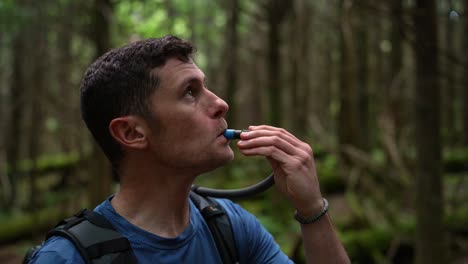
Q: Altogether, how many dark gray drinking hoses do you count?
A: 1